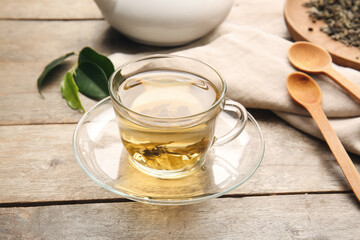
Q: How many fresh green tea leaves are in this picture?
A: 4